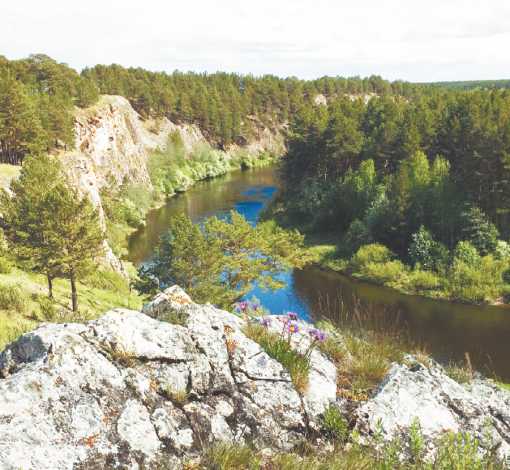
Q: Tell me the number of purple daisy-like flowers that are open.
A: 8